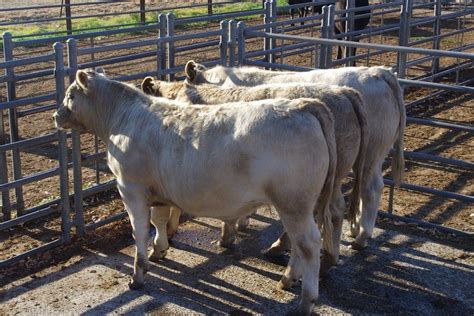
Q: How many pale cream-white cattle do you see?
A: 3